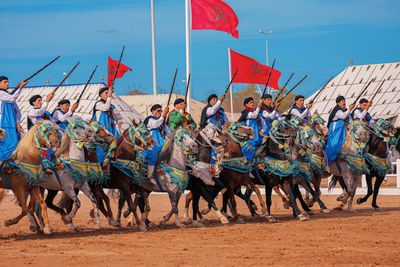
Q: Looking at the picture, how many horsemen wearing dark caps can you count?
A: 12